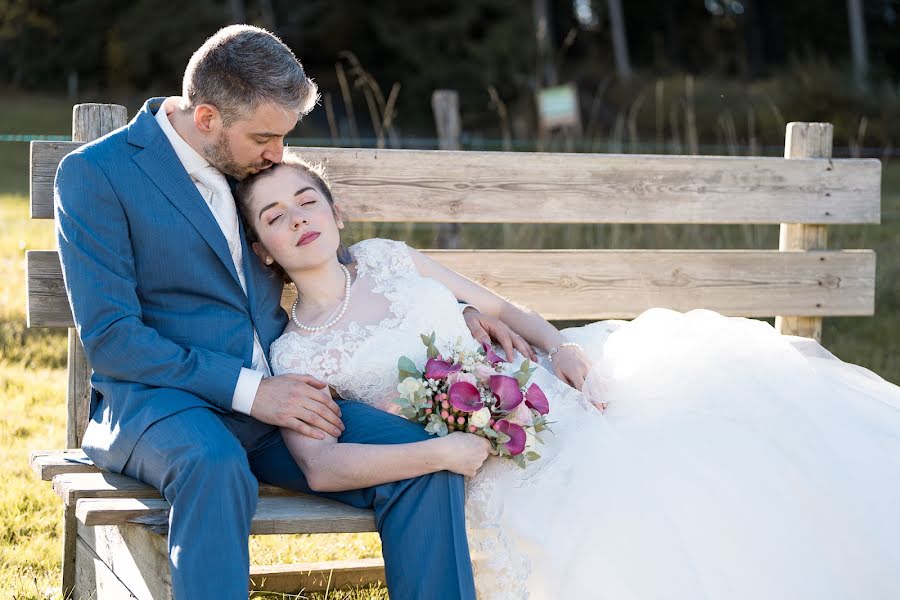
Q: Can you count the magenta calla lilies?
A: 6